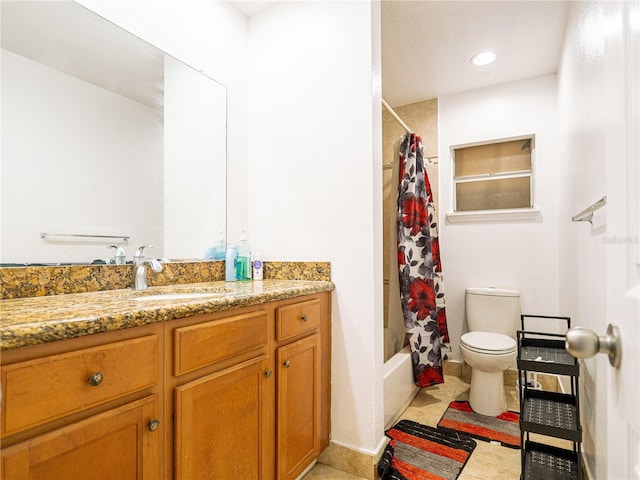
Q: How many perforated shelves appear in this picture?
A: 3